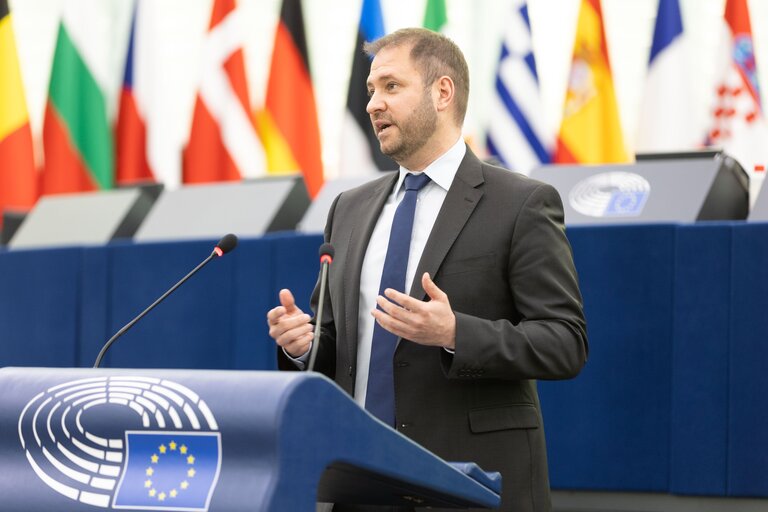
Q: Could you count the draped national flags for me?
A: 11